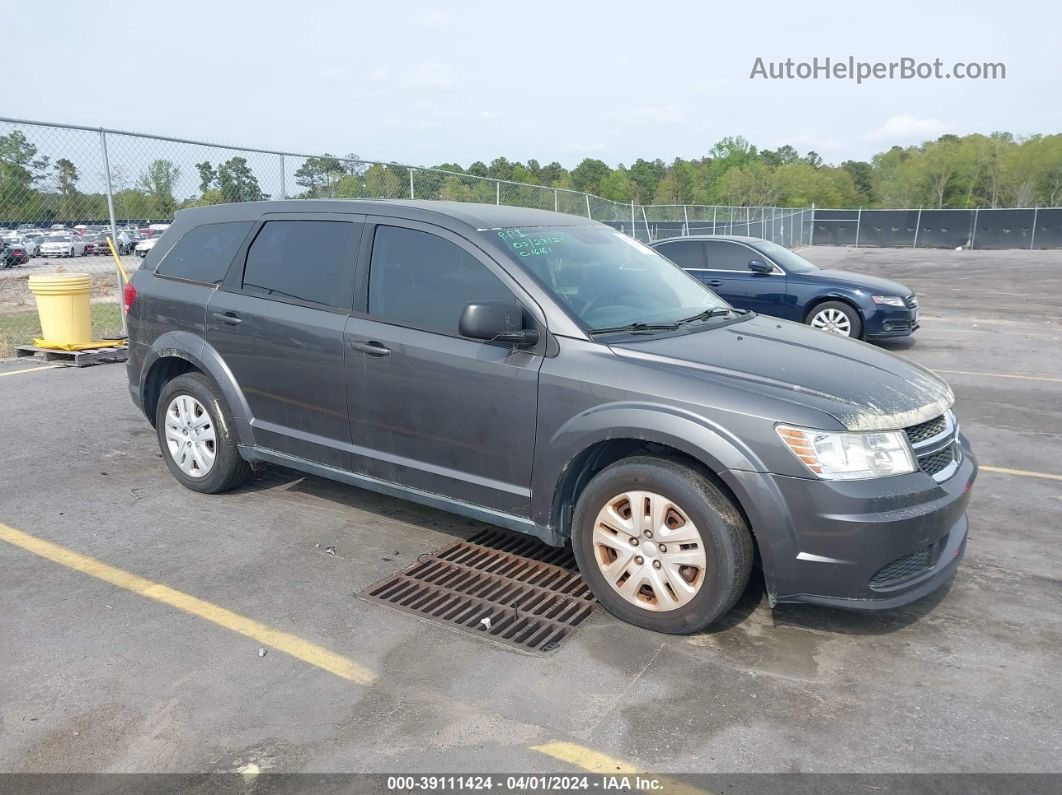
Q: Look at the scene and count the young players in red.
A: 0